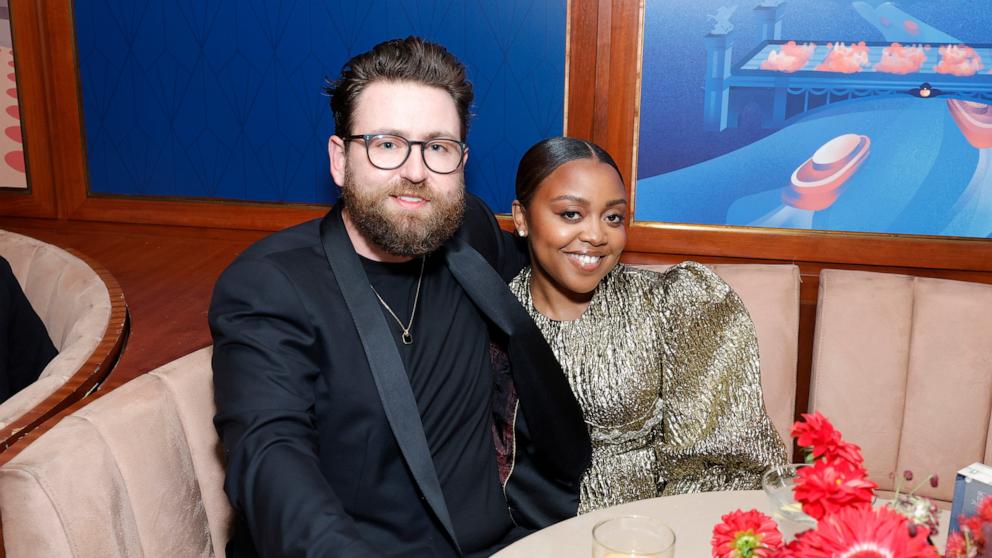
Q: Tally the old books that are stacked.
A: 0